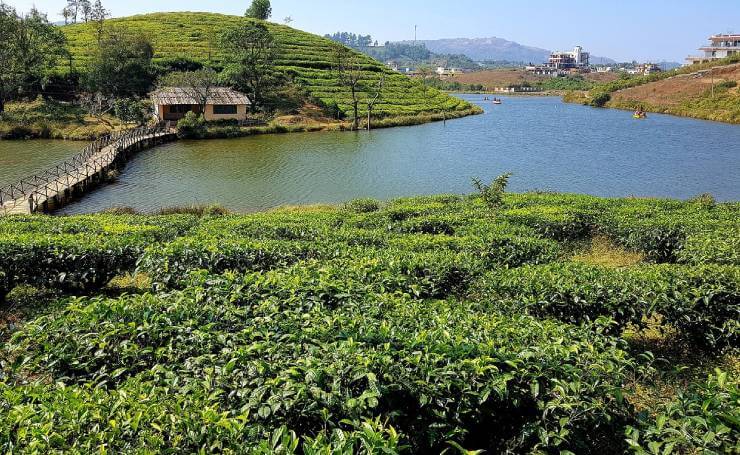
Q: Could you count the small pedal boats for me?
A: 3